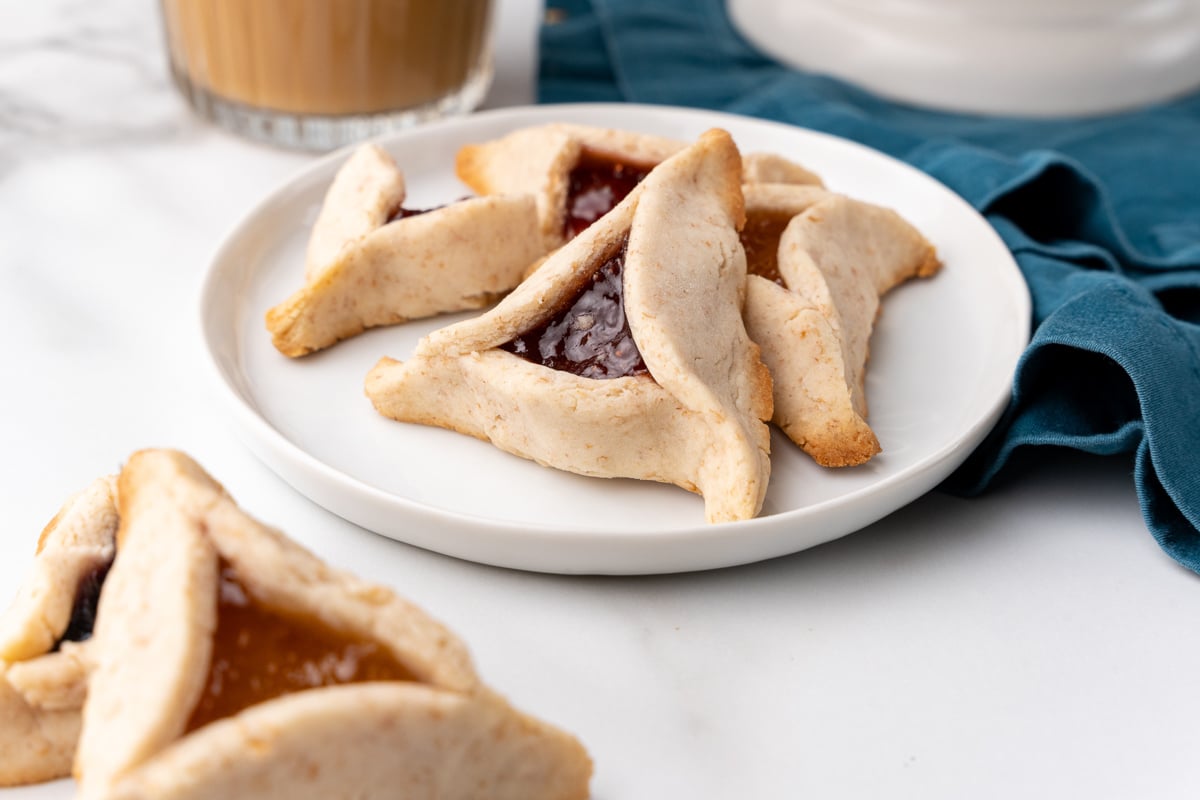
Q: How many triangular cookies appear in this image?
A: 6